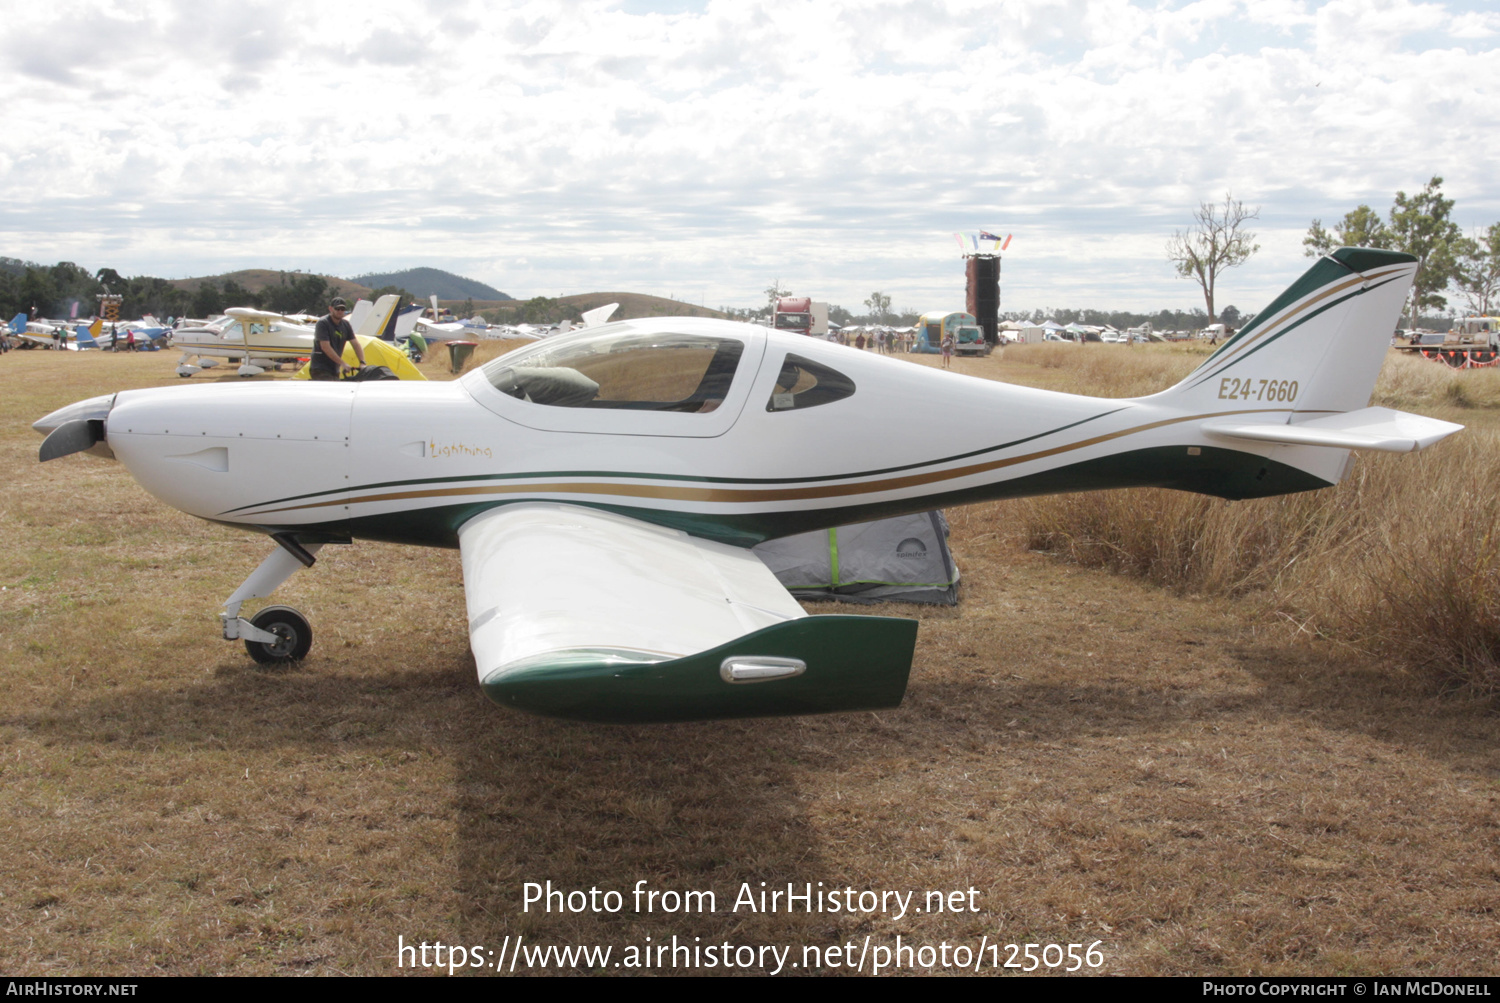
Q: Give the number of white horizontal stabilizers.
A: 1